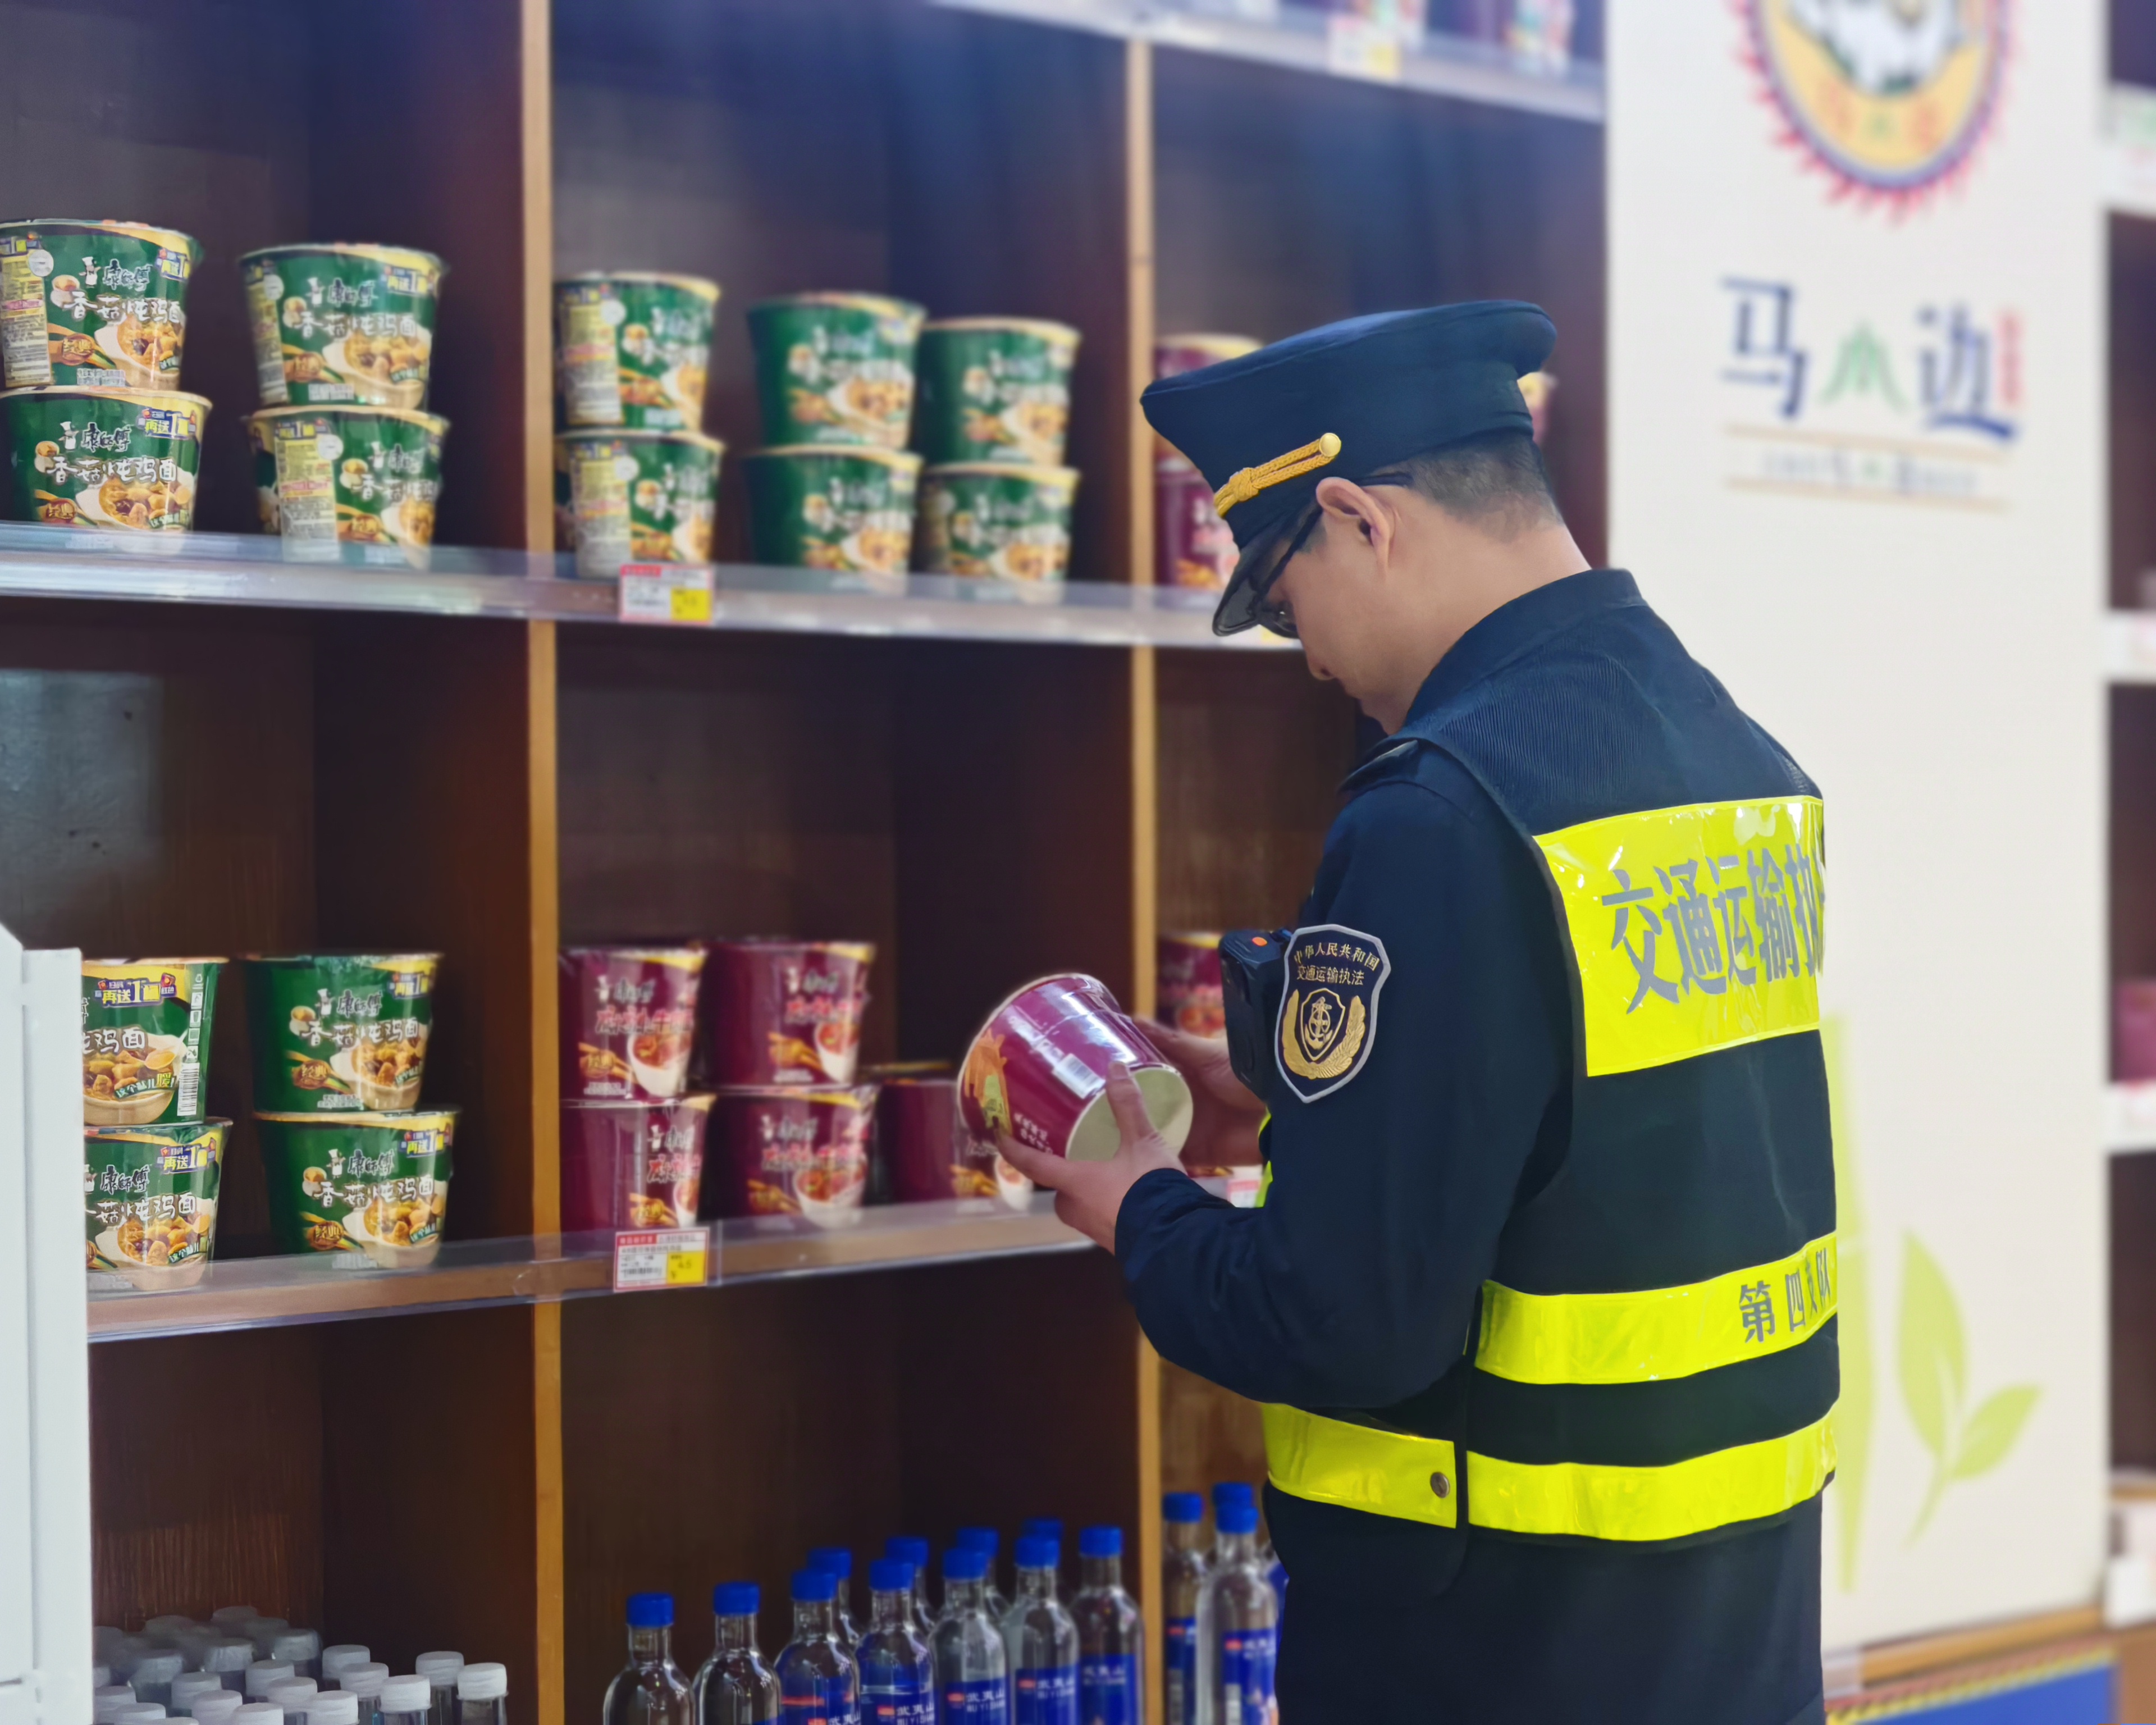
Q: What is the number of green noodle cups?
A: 14